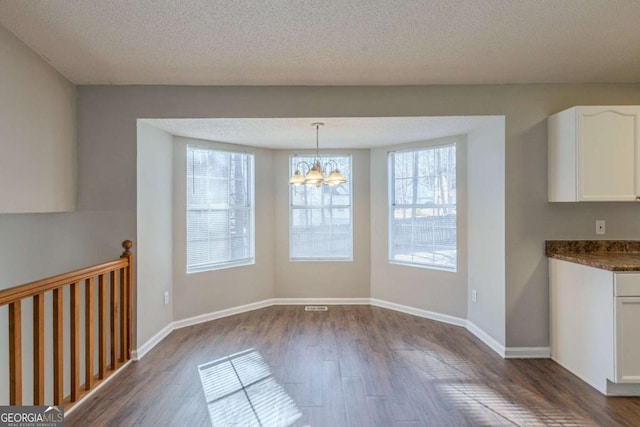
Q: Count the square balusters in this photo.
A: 8